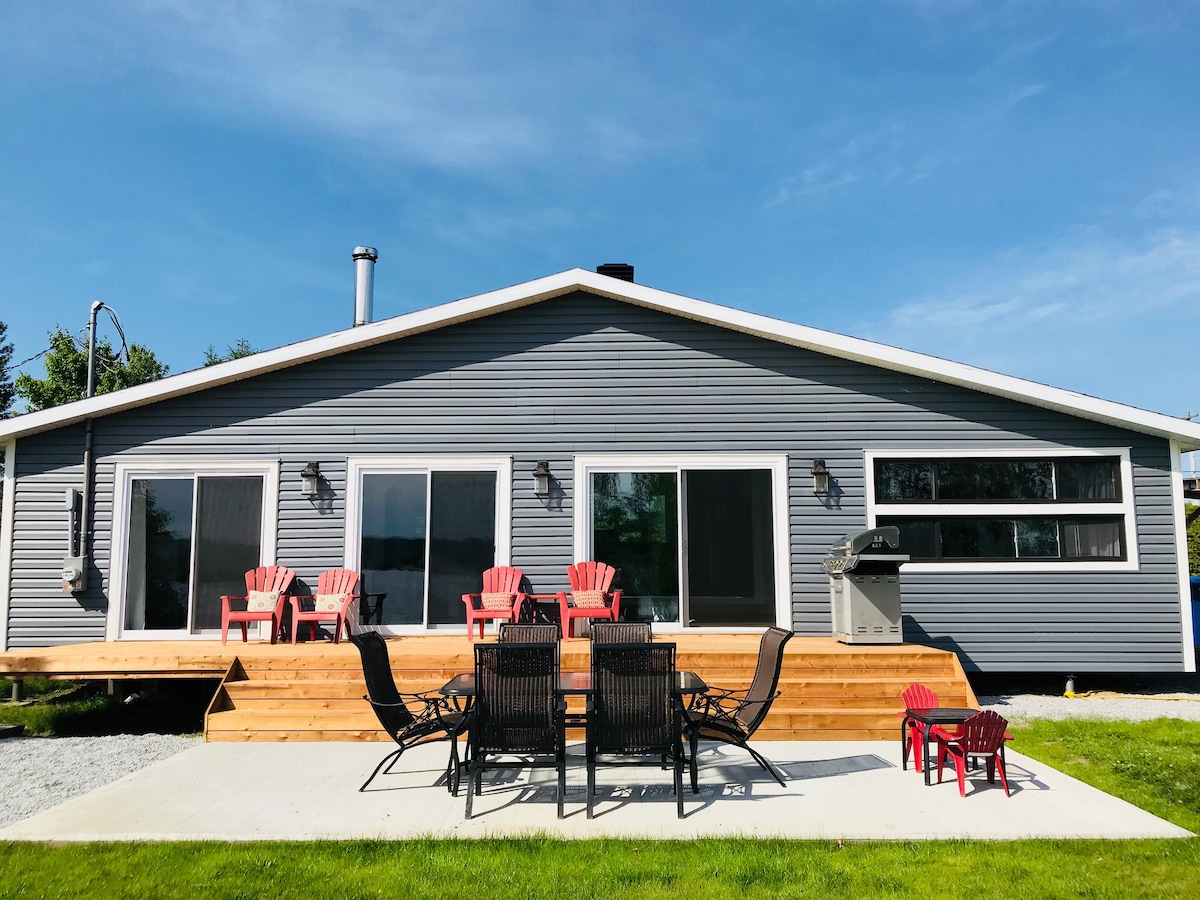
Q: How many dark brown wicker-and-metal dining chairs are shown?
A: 6